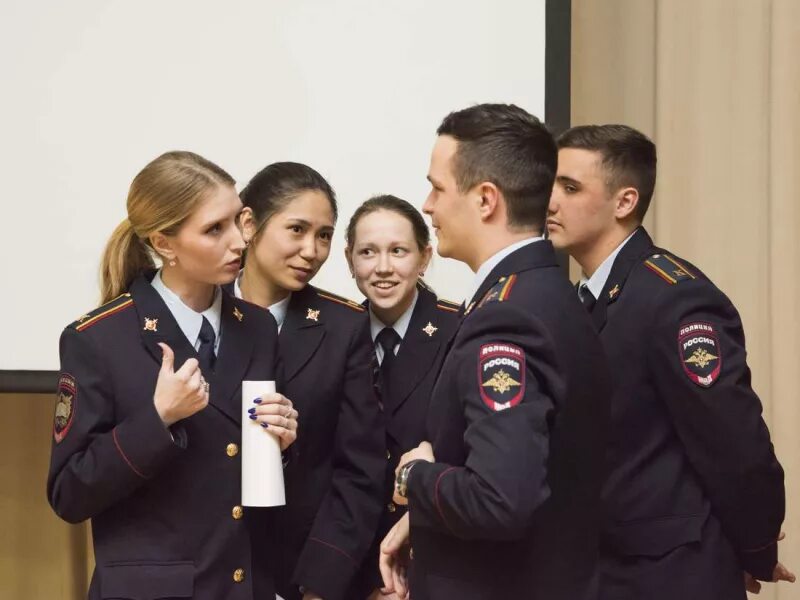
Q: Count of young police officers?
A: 5